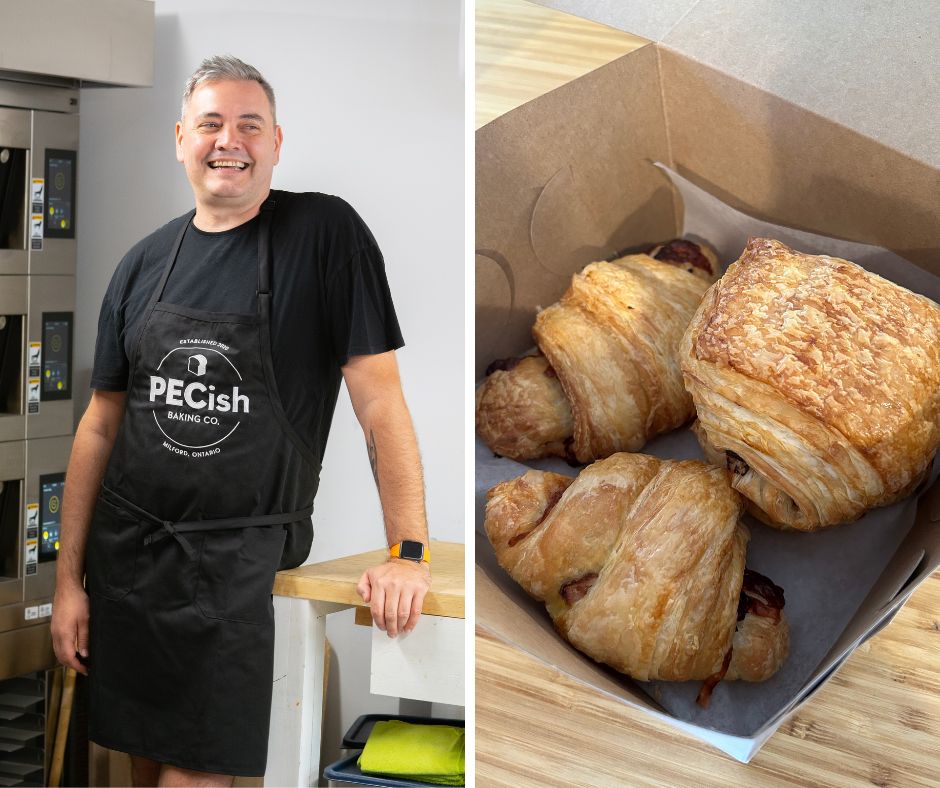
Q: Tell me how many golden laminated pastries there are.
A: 3